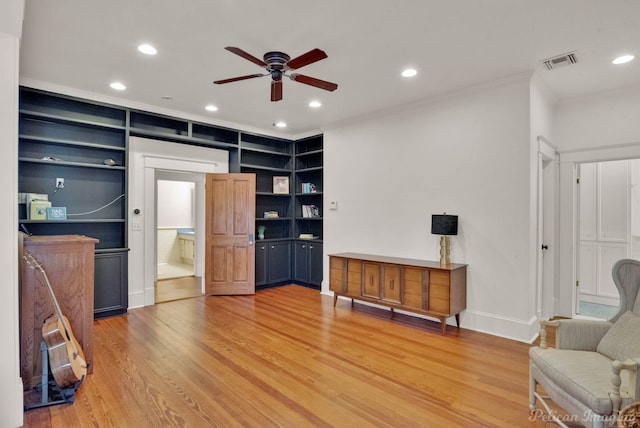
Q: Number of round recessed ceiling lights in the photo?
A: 7